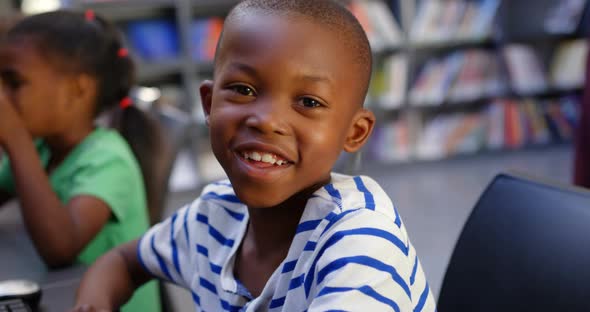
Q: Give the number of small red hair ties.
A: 3